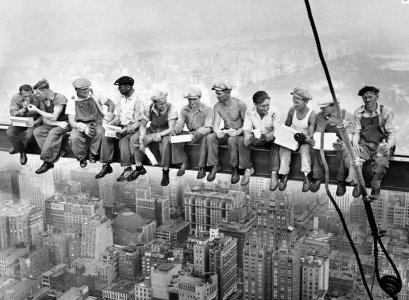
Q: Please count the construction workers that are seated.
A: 11